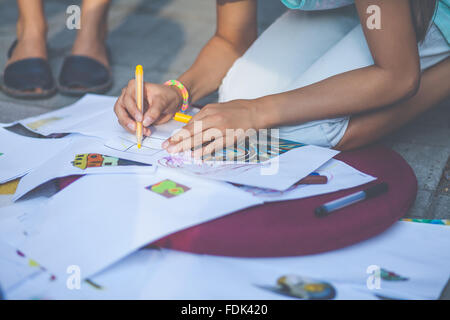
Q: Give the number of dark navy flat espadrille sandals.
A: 2